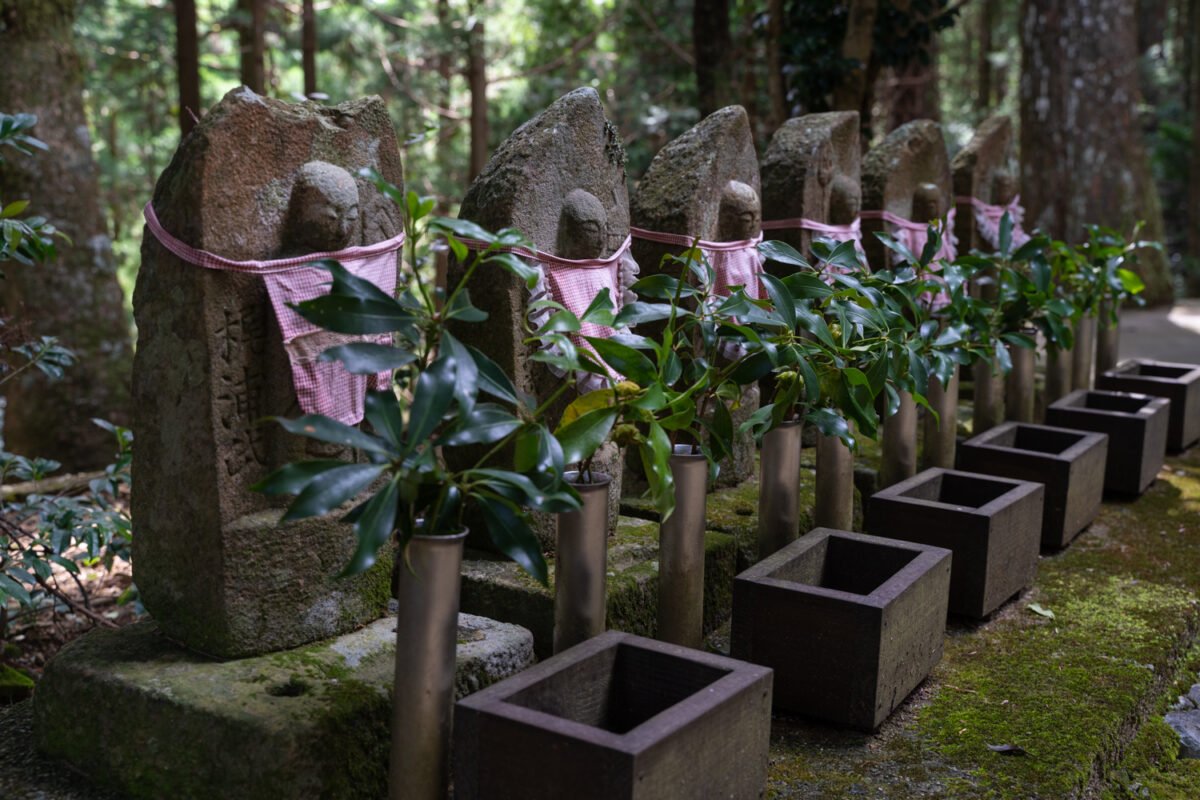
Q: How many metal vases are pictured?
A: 12